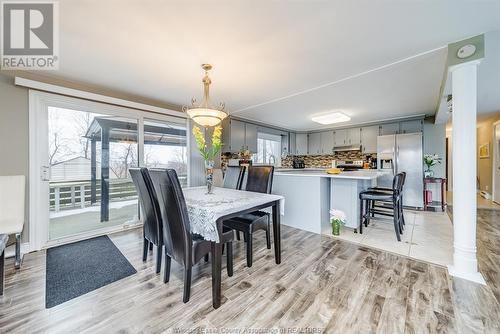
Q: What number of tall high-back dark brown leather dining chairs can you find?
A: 4